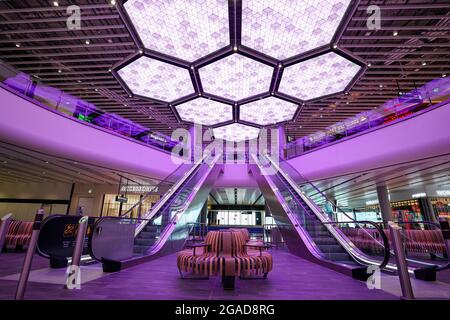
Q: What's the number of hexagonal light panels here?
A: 8